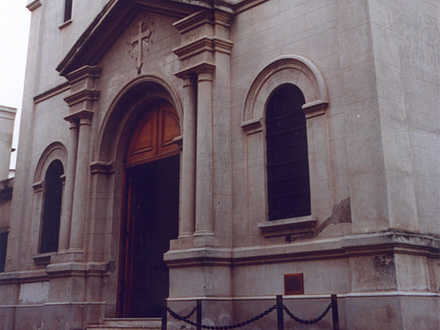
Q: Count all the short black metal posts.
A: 4